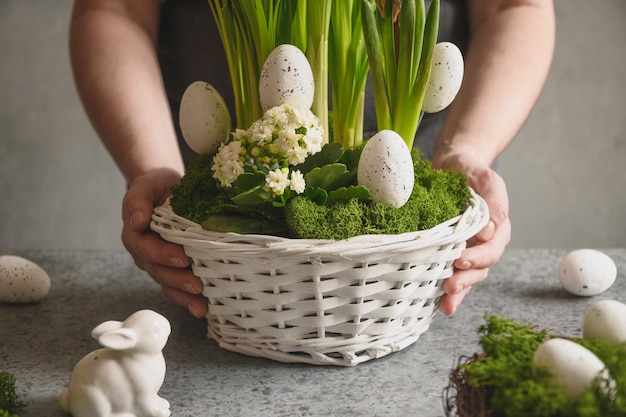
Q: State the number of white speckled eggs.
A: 8